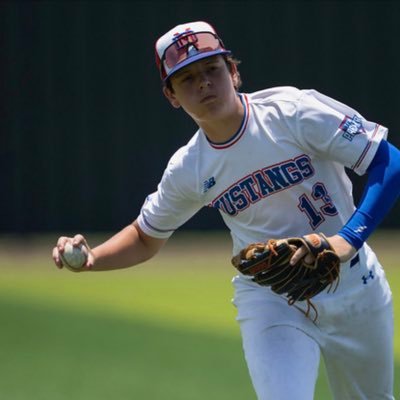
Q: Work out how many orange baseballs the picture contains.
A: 0